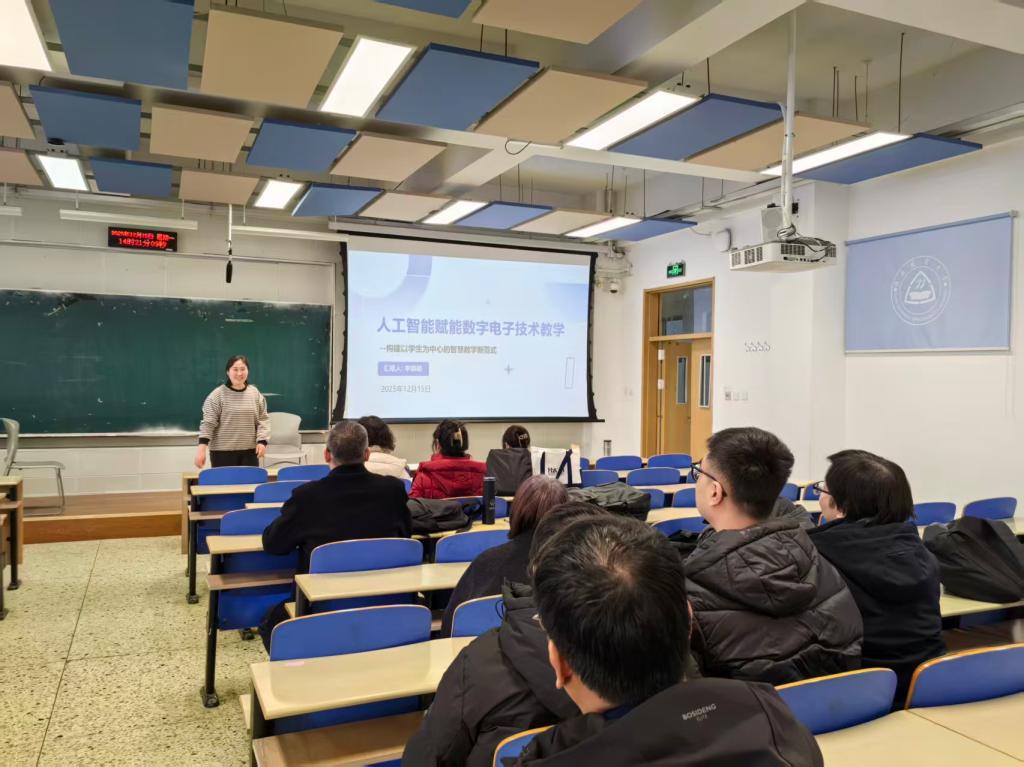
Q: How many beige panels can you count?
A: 11